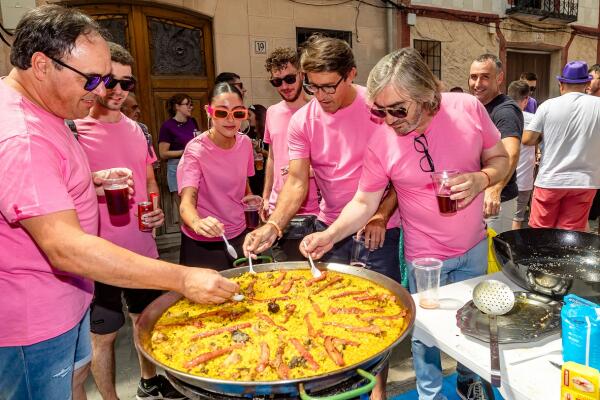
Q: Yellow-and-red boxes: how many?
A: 1